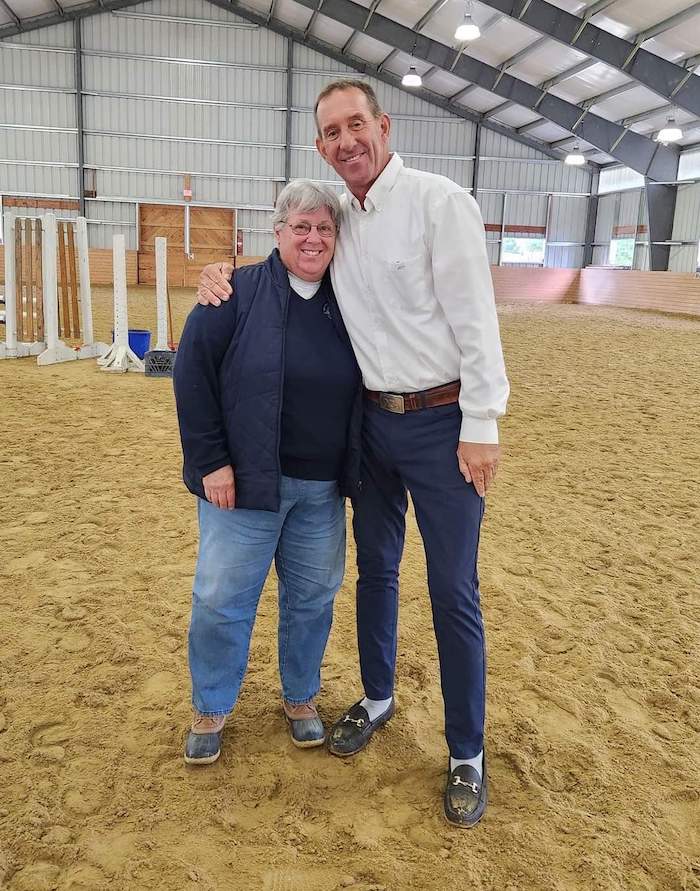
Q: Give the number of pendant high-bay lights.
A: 4